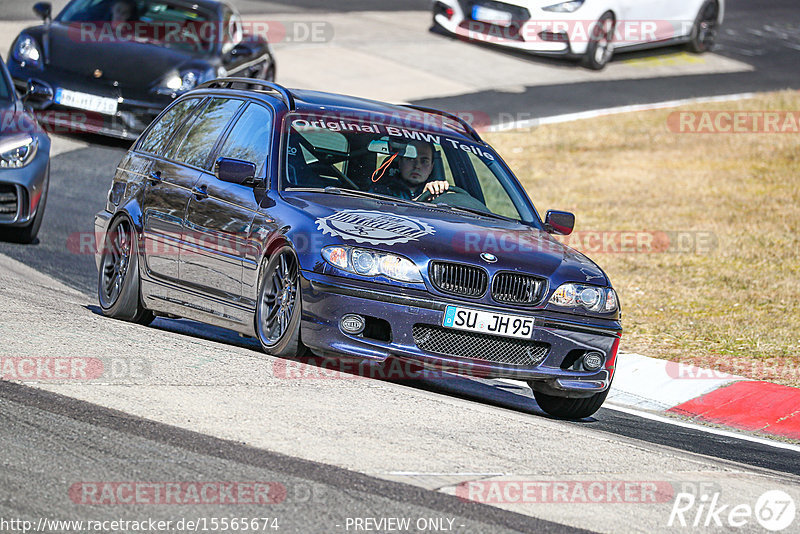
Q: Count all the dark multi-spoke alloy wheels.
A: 2